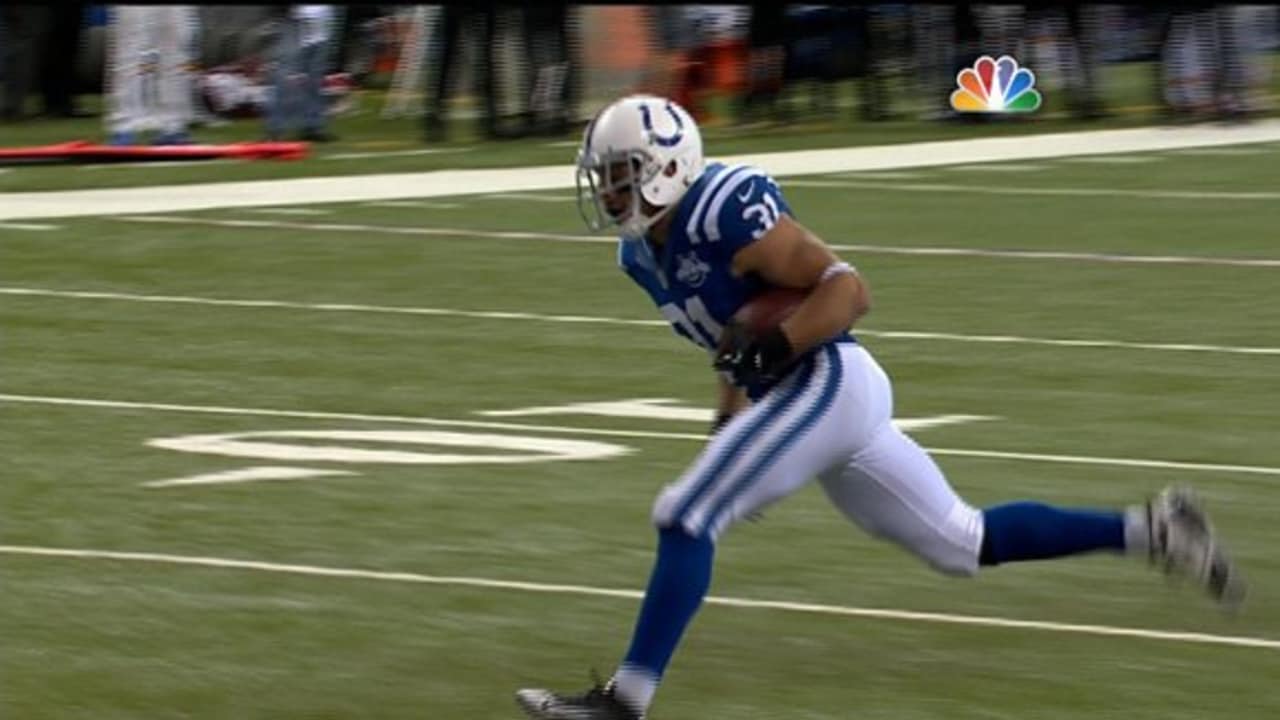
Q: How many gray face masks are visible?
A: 1